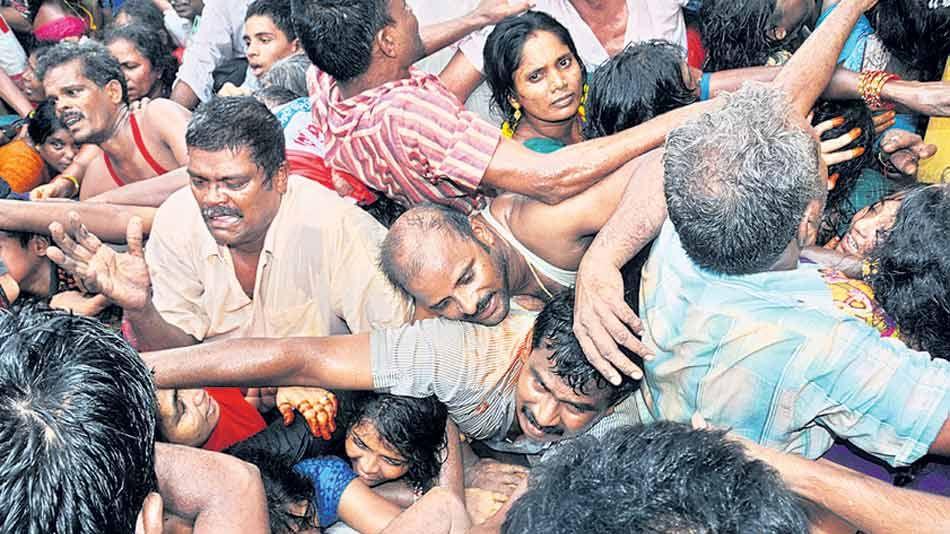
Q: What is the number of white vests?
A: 1